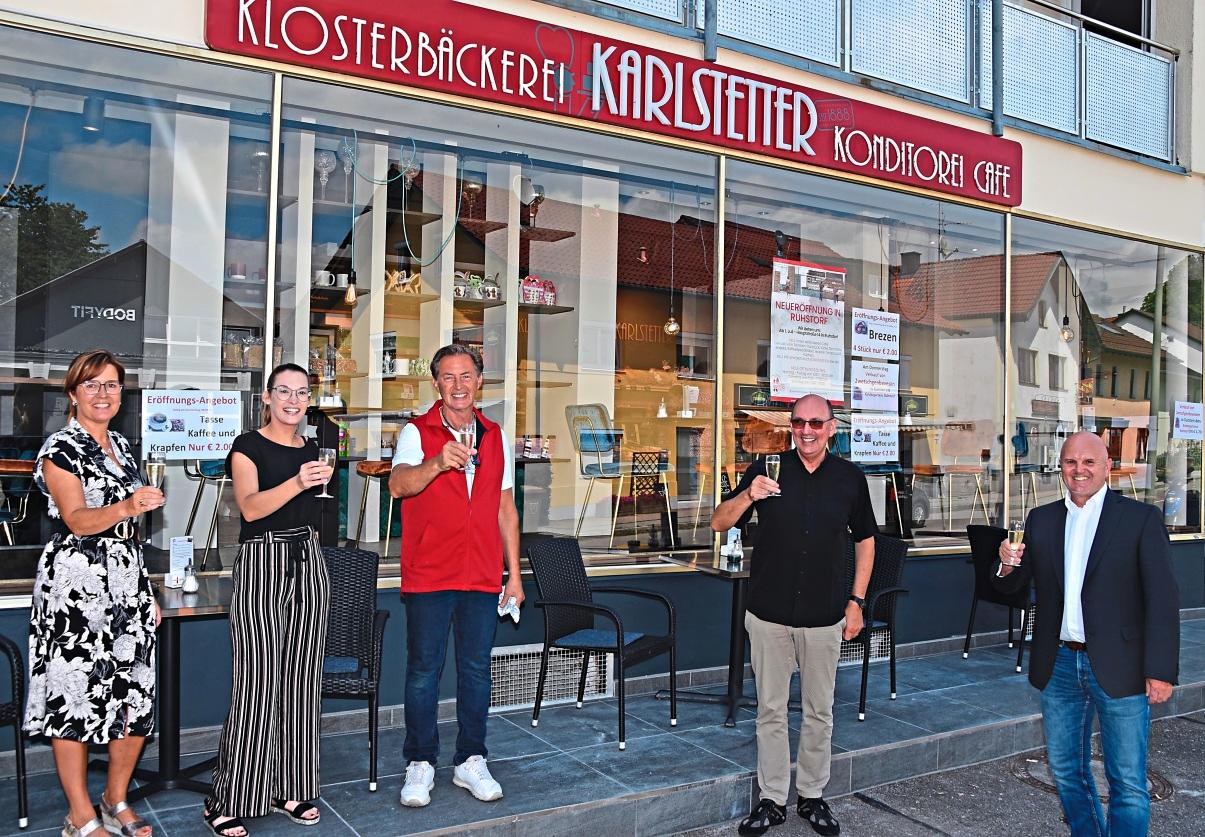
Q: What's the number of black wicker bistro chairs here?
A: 5